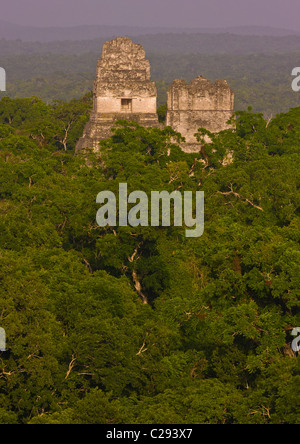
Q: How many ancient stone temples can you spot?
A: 2